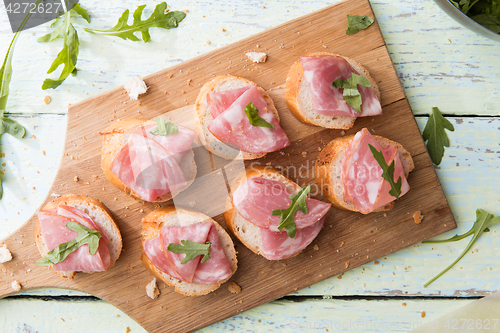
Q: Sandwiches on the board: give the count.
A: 7